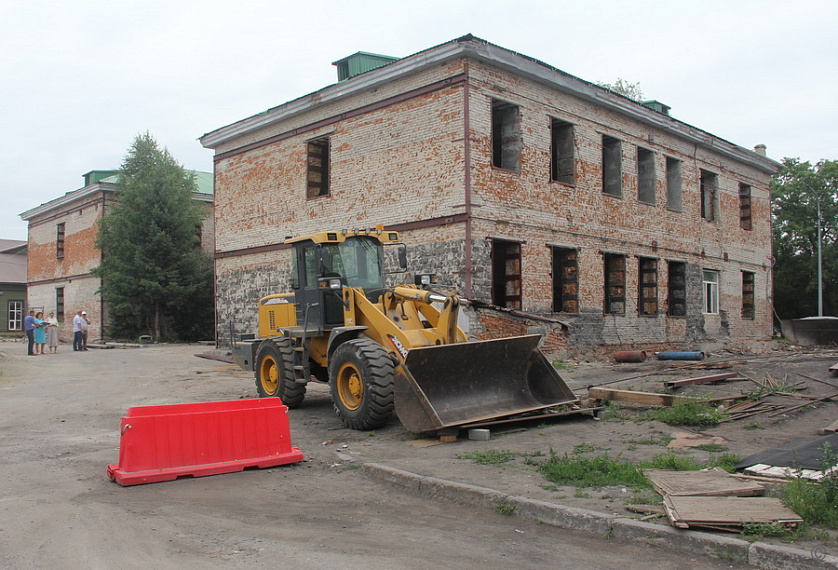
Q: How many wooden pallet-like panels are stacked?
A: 2